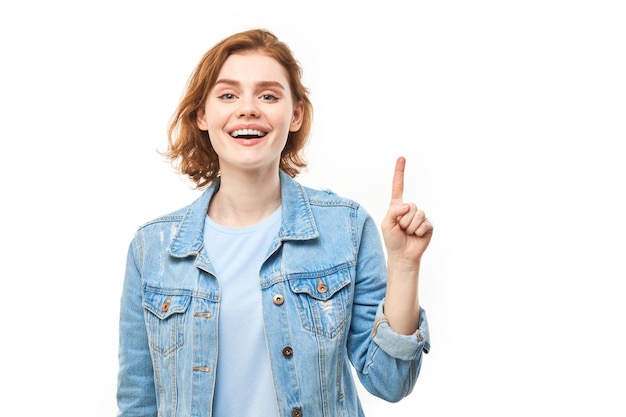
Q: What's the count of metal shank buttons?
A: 5